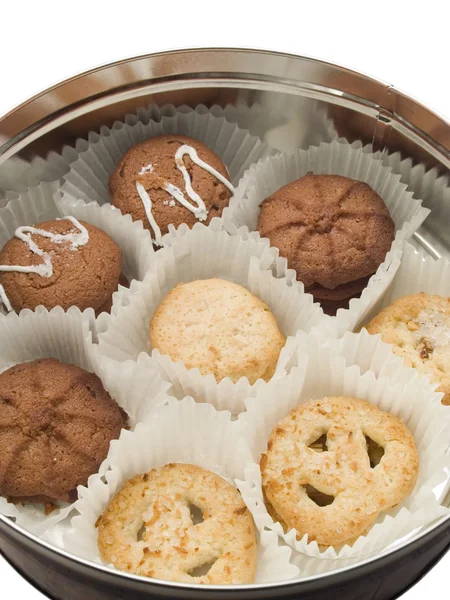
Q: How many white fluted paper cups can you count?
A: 8